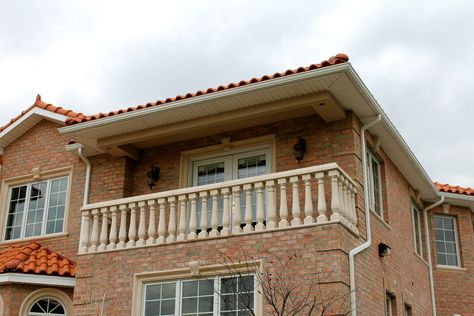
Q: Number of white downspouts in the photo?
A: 3